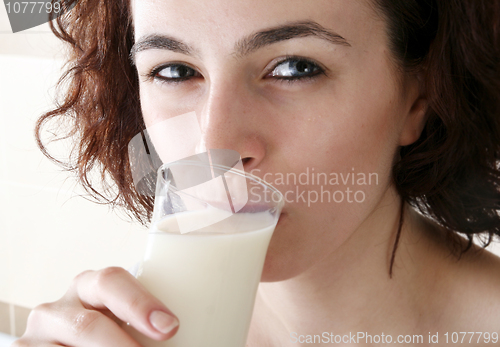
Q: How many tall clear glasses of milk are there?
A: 1